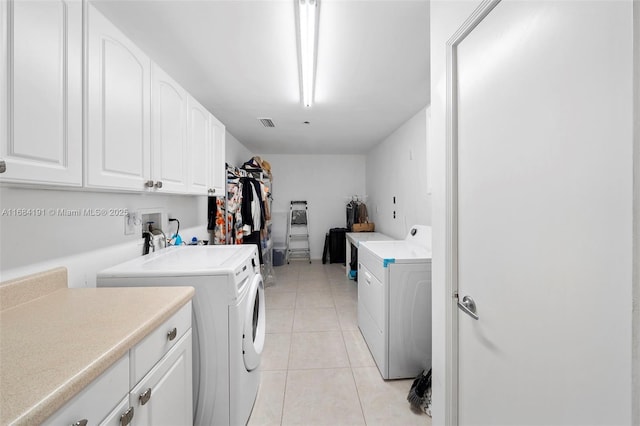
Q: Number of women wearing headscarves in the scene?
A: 0